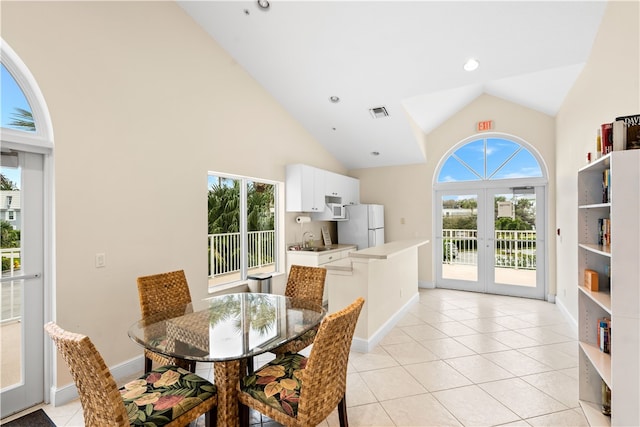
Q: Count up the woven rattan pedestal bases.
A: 1